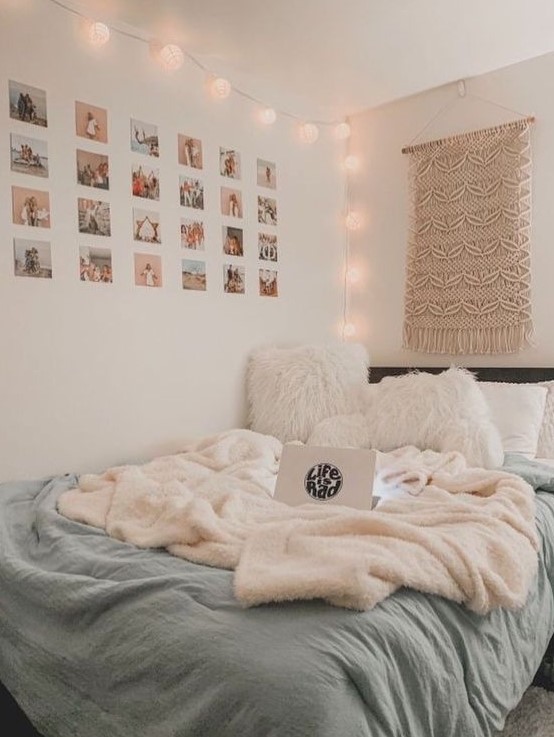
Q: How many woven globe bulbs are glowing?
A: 10